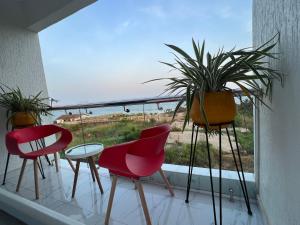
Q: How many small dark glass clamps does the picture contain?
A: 4